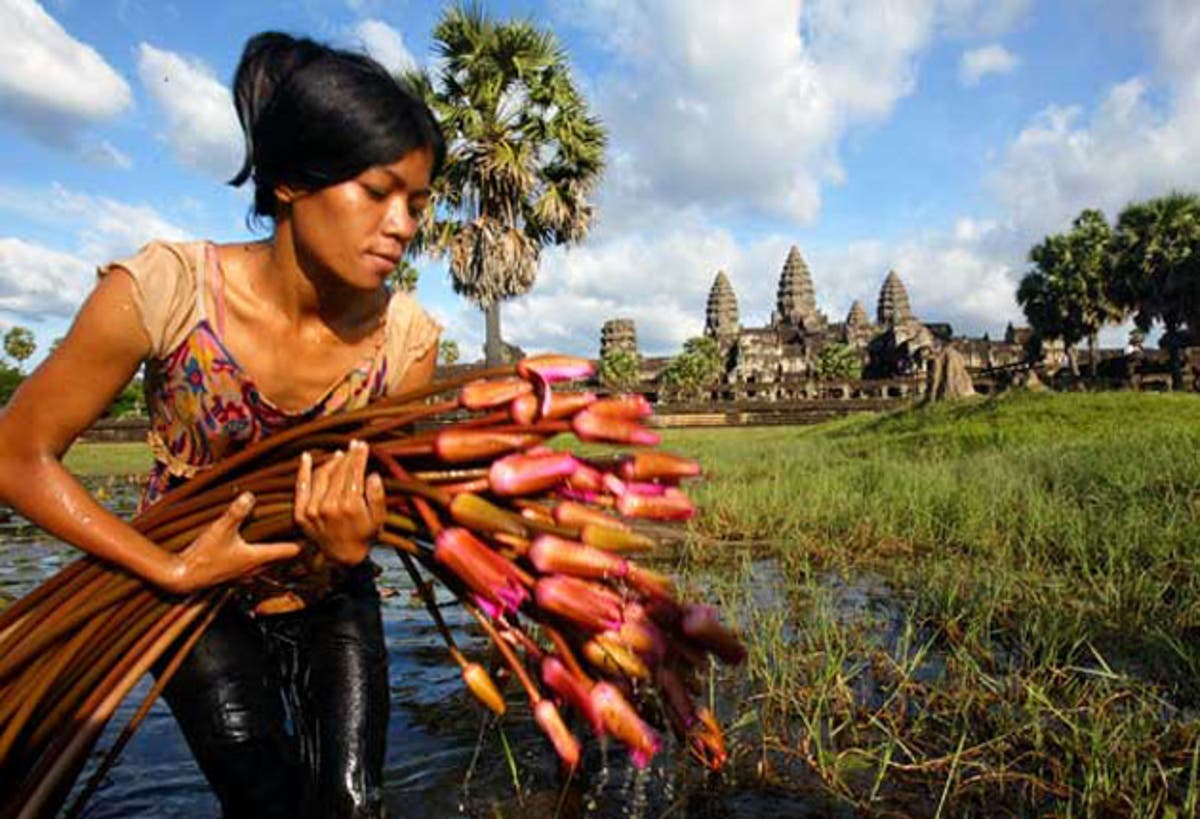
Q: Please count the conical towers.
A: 4